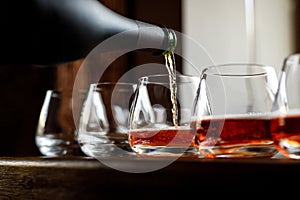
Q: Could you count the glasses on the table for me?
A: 5